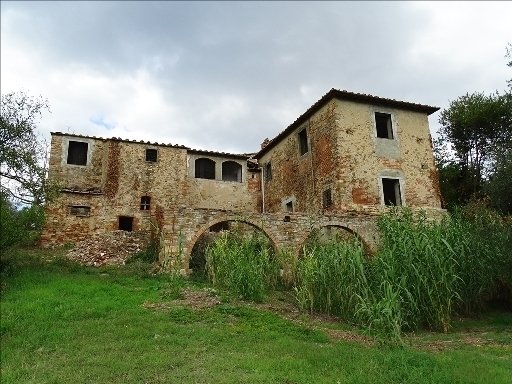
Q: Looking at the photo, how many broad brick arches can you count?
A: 2